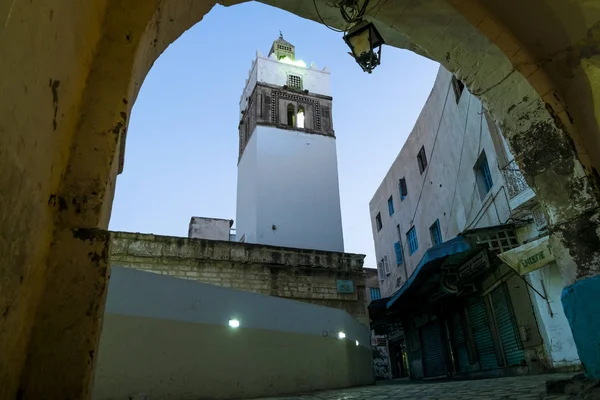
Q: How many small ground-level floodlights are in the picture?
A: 3